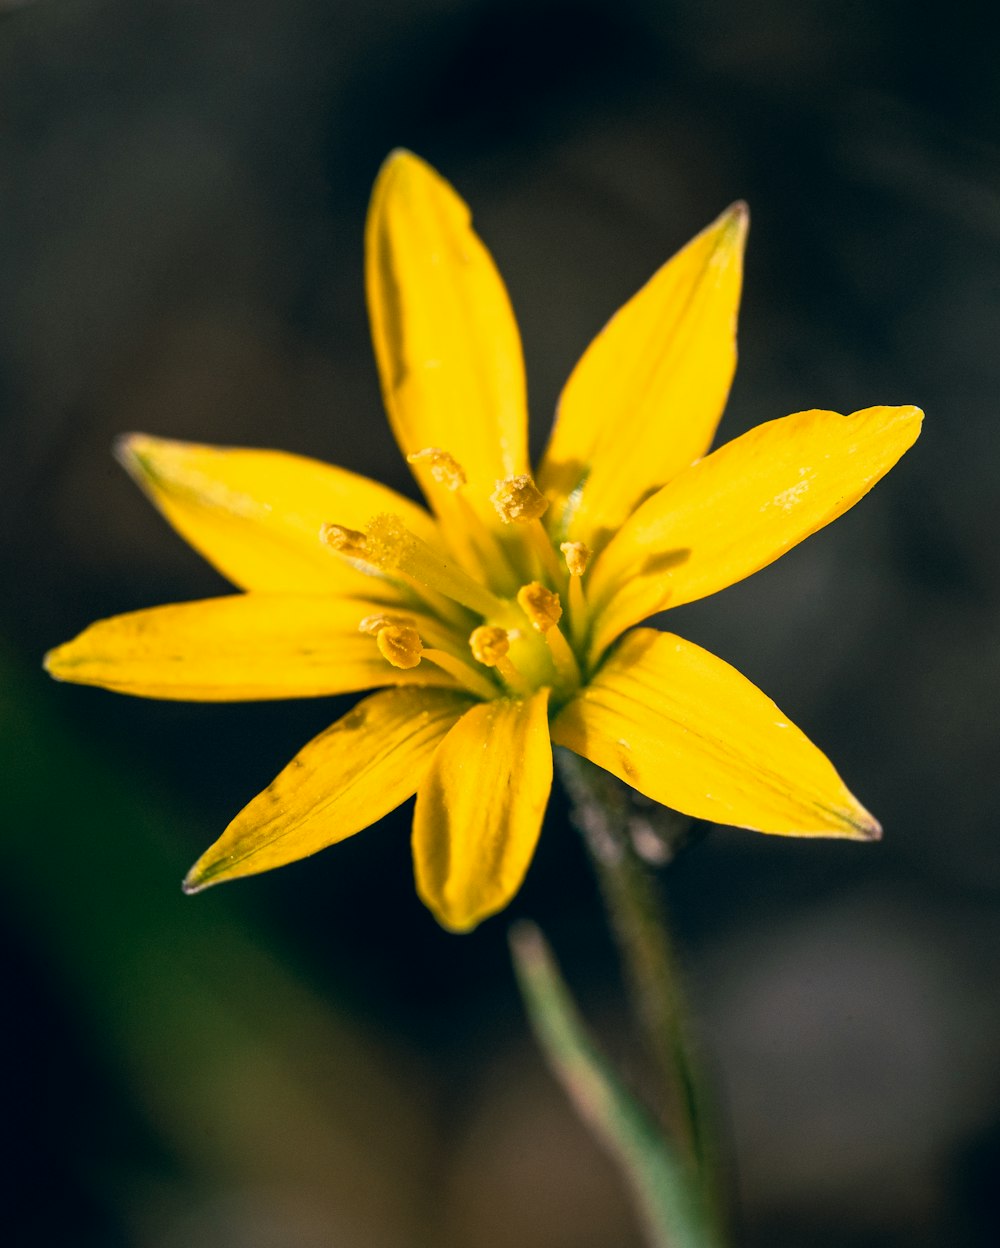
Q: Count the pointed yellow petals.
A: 8